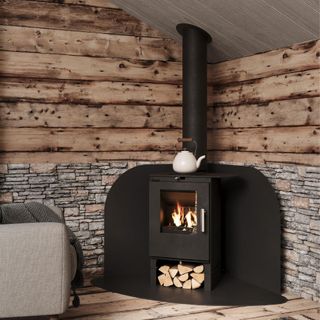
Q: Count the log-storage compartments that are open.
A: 1